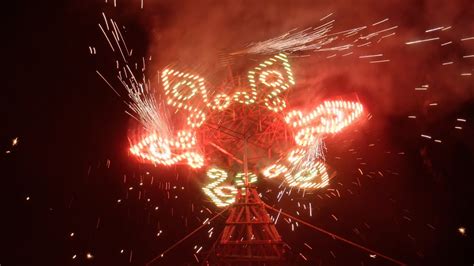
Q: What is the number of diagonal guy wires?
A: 2